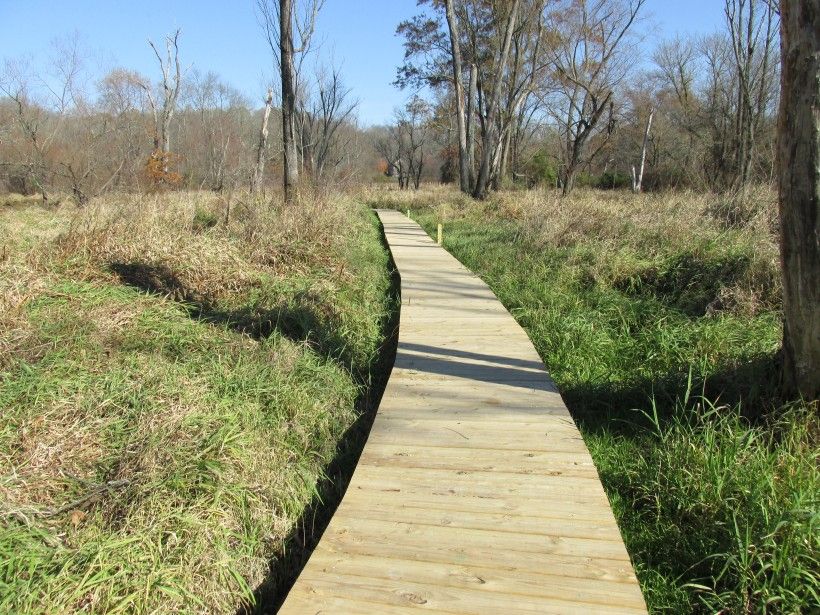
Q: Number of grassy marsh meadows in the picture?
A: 2